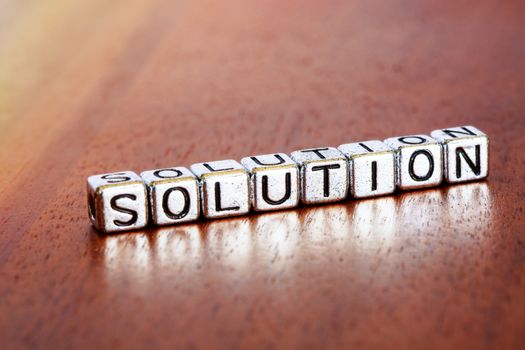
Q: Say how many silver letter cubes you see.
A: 8